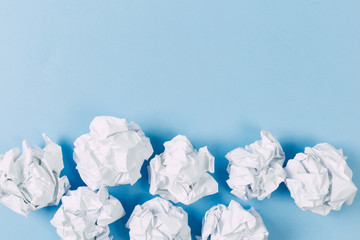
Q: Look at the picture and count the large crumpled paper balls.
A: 8